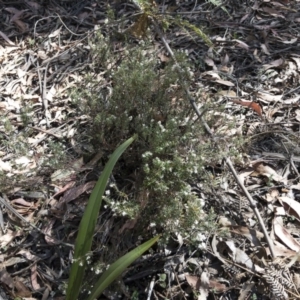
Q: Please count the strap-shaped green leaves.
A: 2